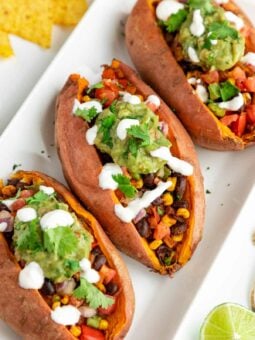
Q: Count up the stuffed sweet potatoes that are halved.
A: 3